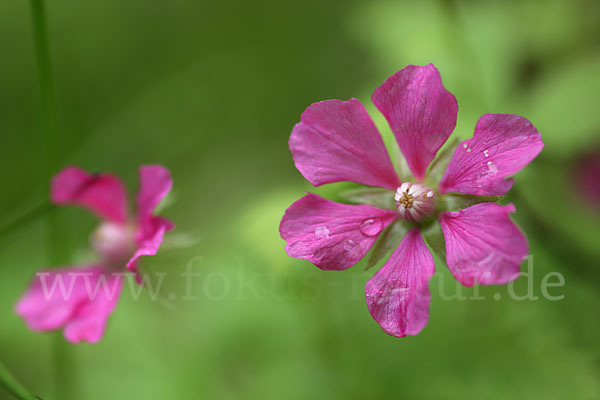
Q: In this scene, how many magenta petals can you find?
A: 11